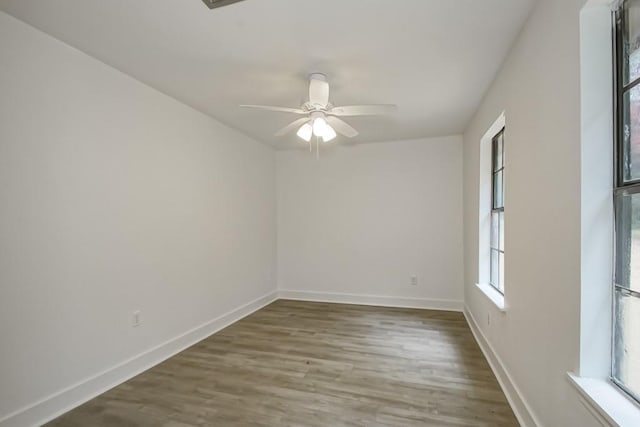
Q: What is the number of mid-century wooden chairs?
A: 0